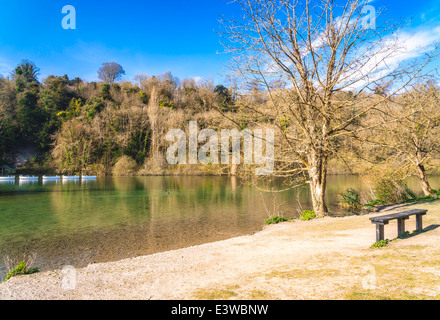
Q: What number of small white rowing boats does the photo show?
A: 5